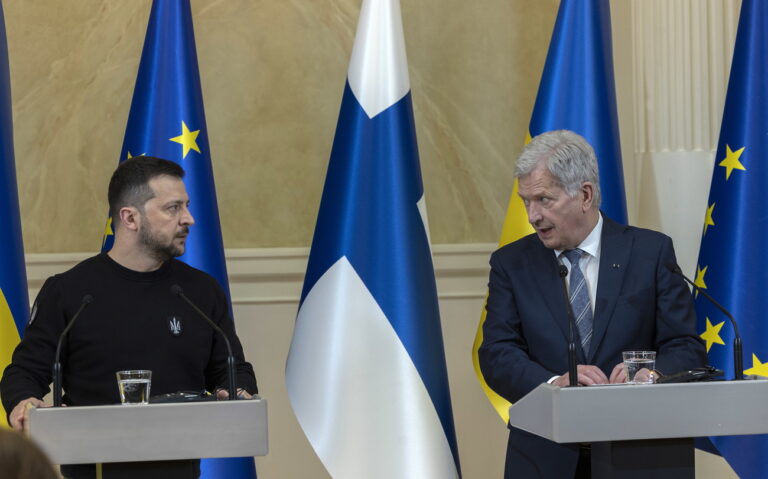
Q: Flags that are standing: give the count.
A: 5